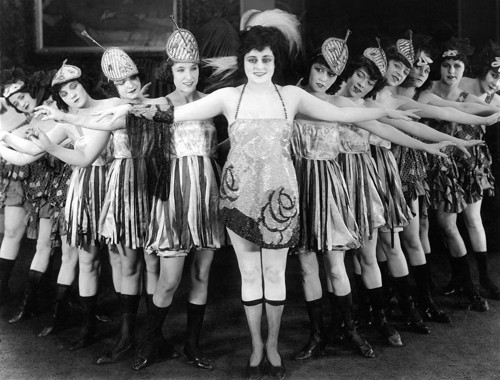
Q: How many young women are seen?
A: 12